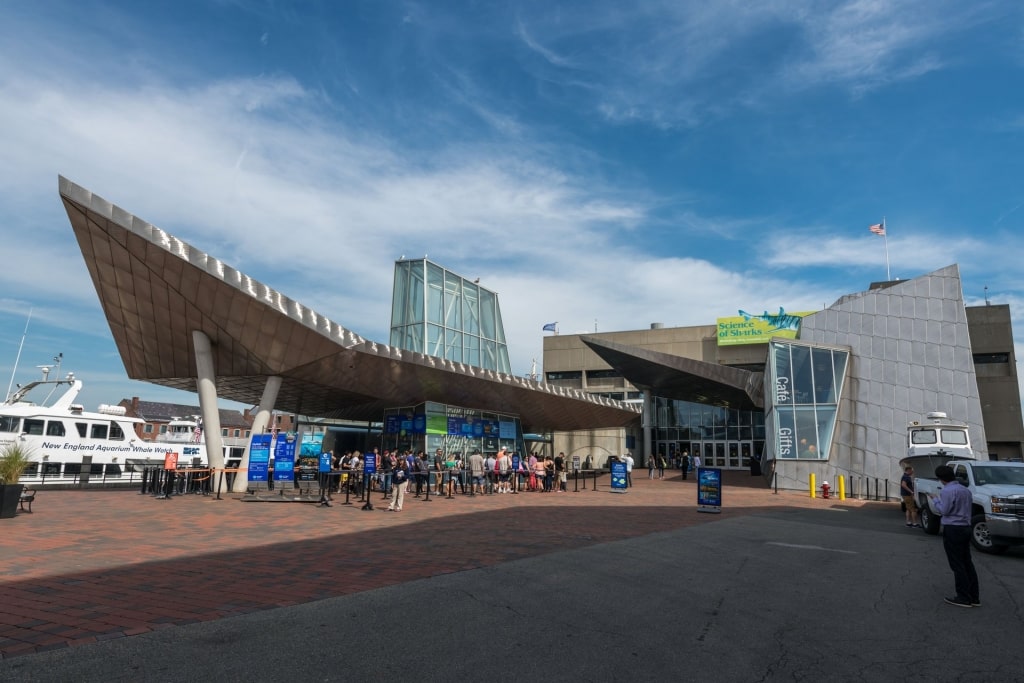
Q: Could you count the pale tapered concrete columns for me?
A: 2